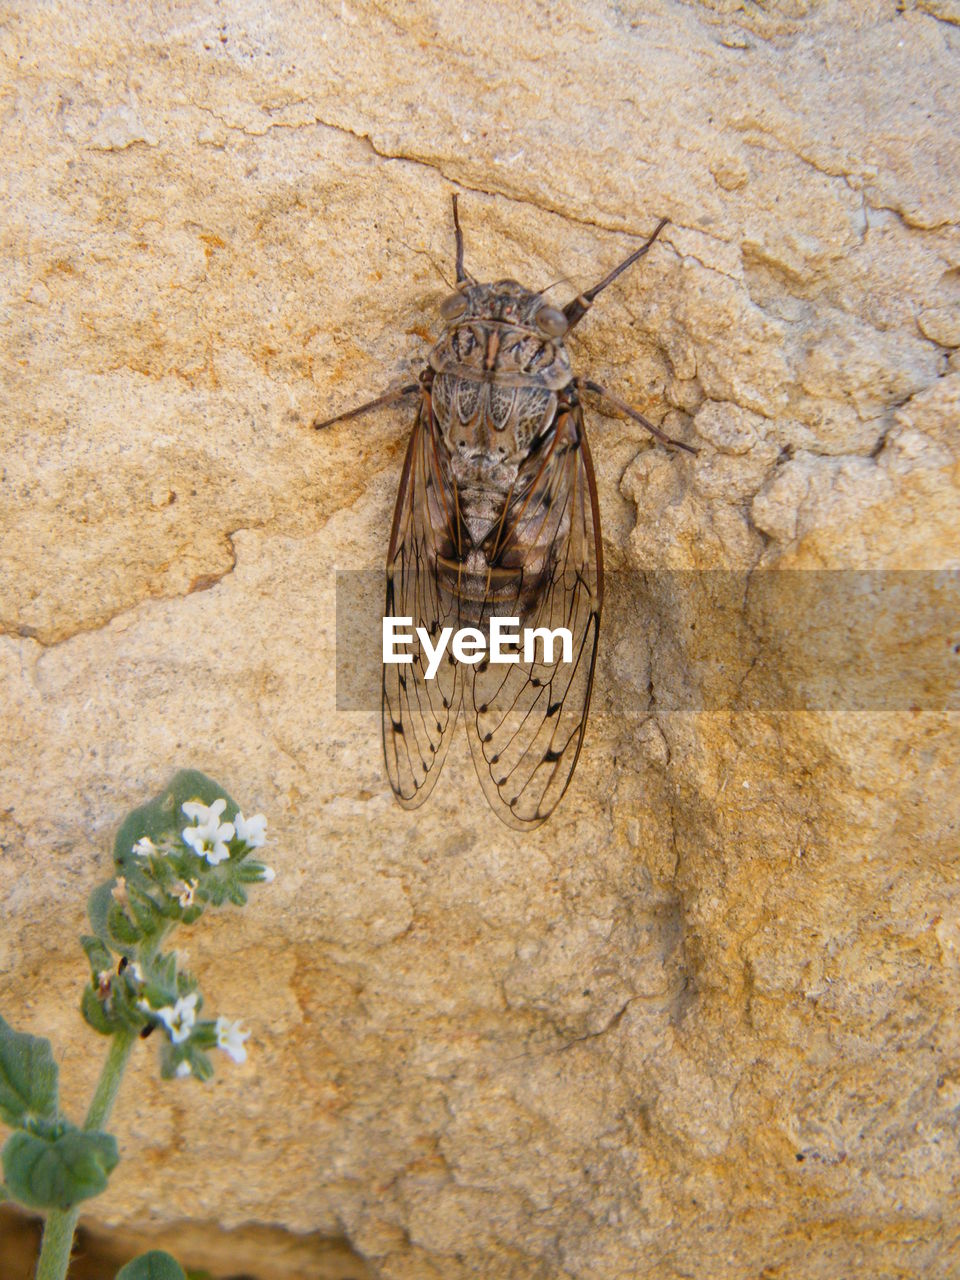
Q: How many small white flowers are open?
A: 5